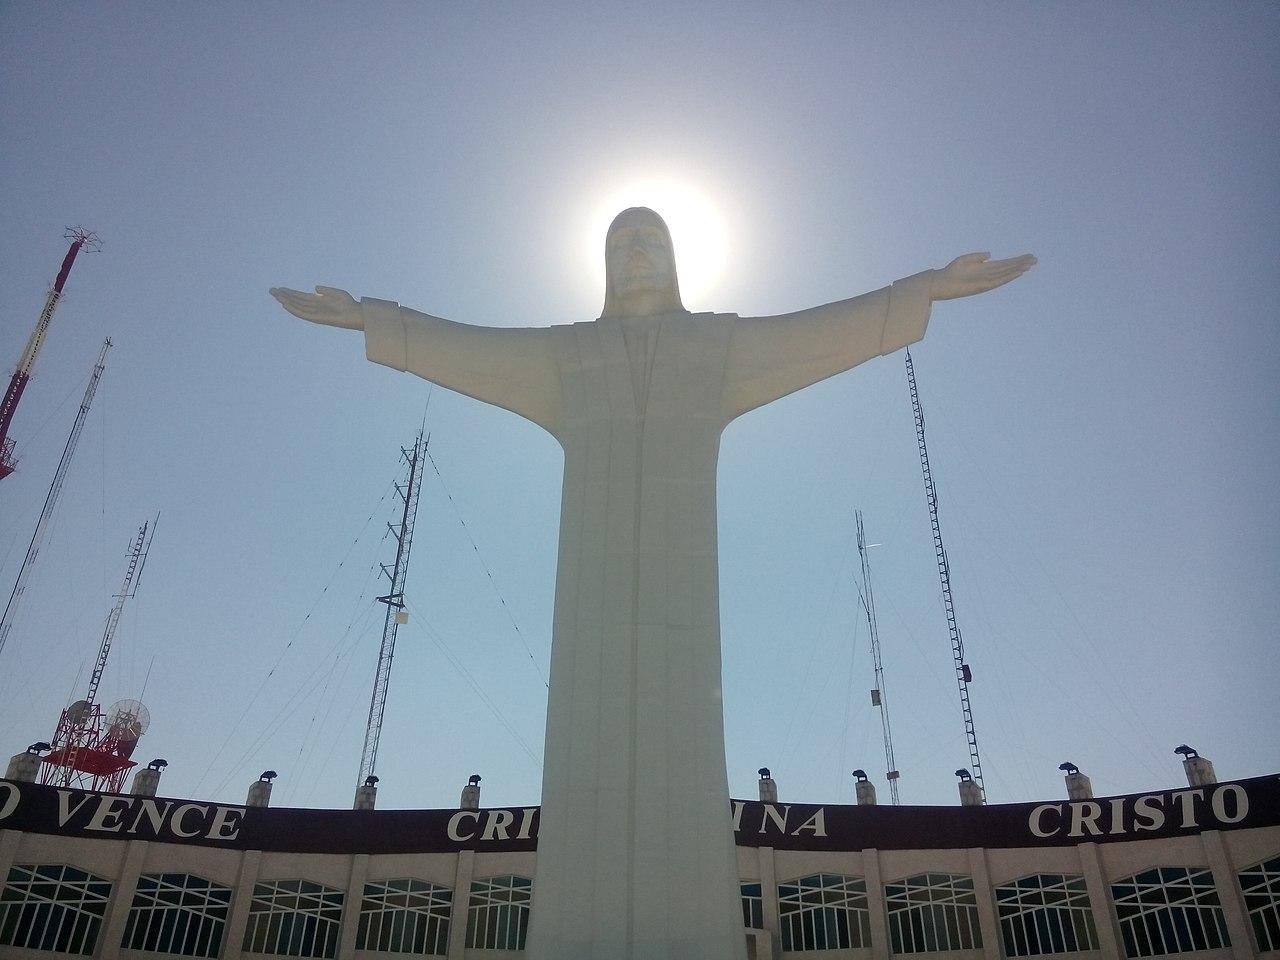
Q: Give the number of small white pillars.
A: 10